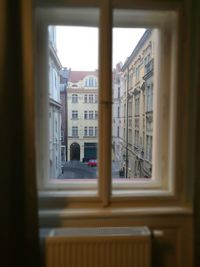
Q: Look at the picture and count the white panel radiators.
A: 1